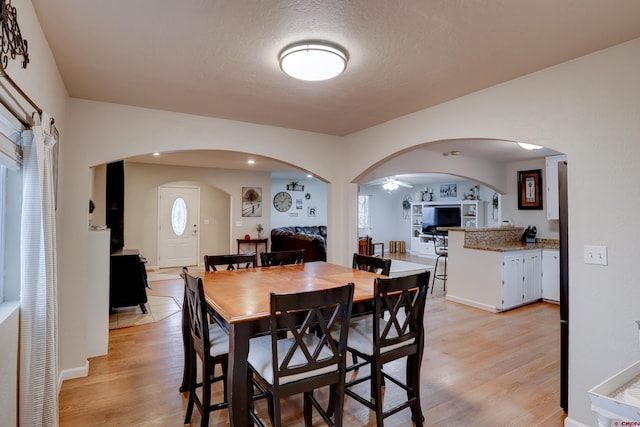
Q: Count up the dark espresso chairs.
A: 6